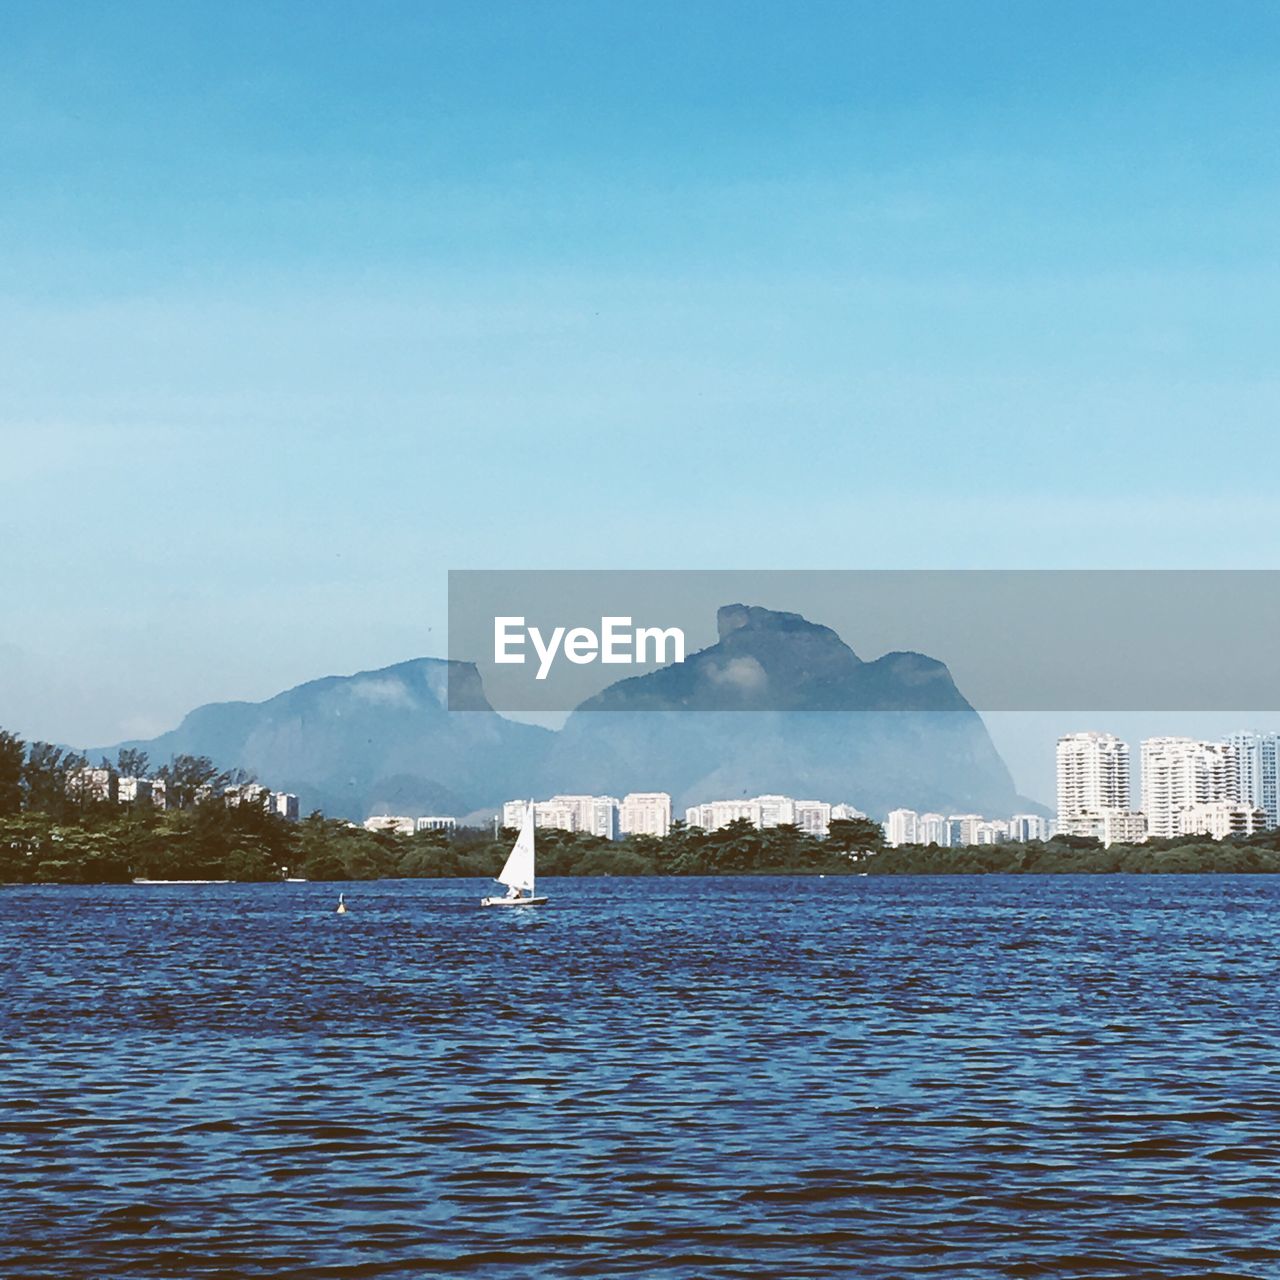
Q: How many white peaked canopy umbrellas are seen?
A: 0